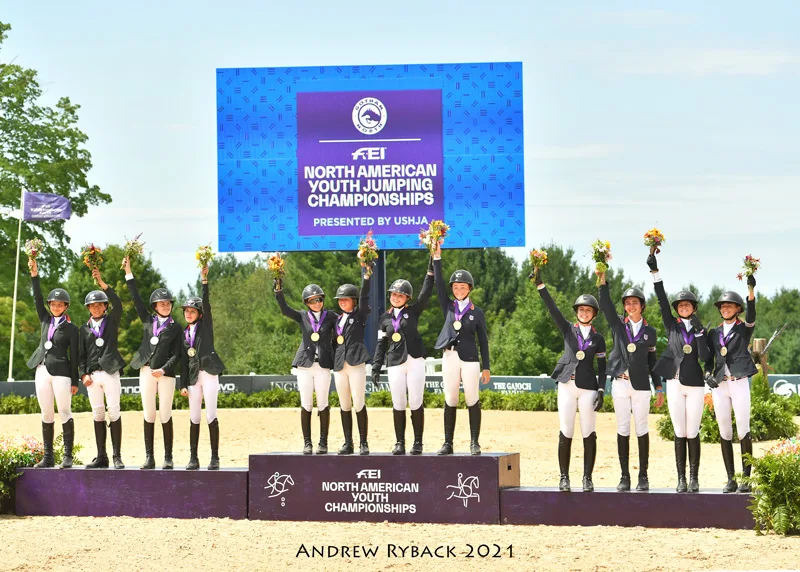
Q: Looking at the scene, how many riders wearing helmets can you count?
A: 12